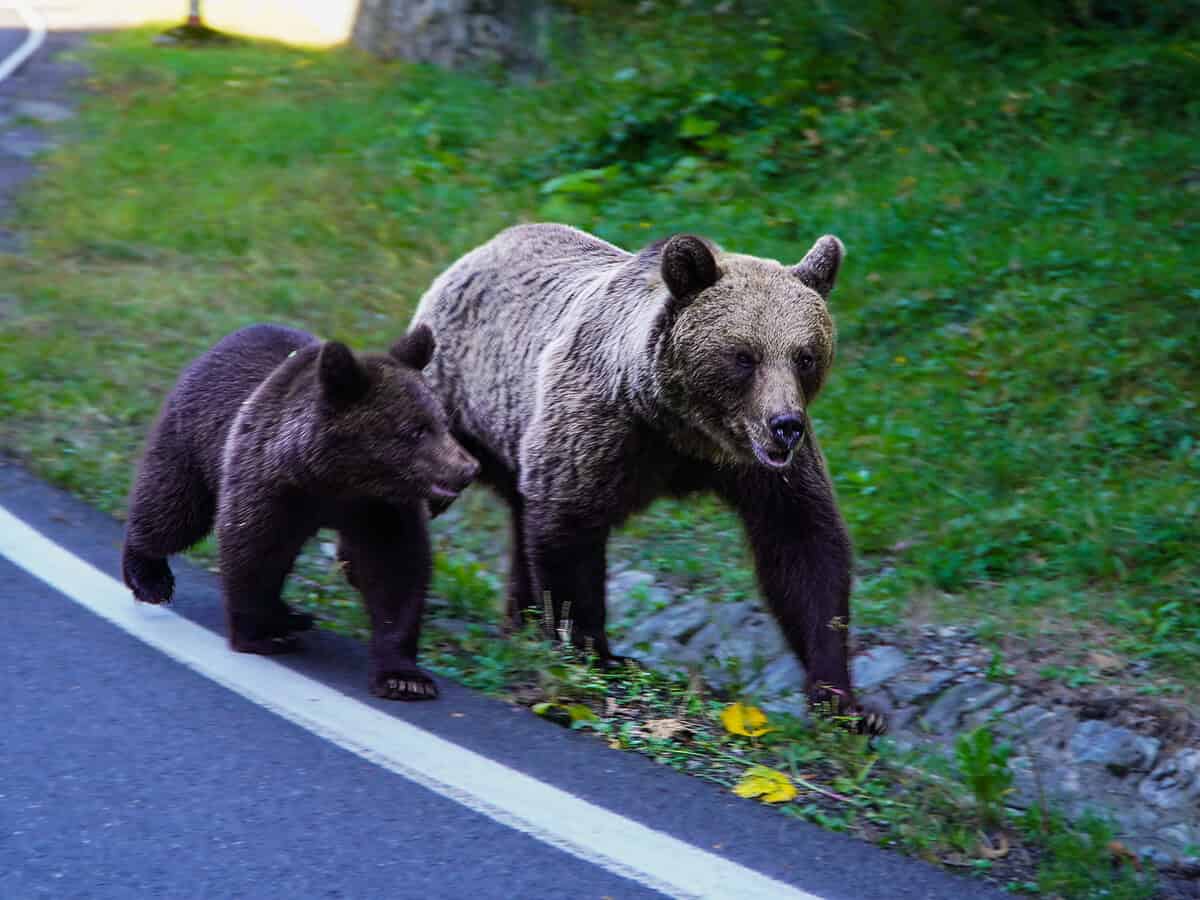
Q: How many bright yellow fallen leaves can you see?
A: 2